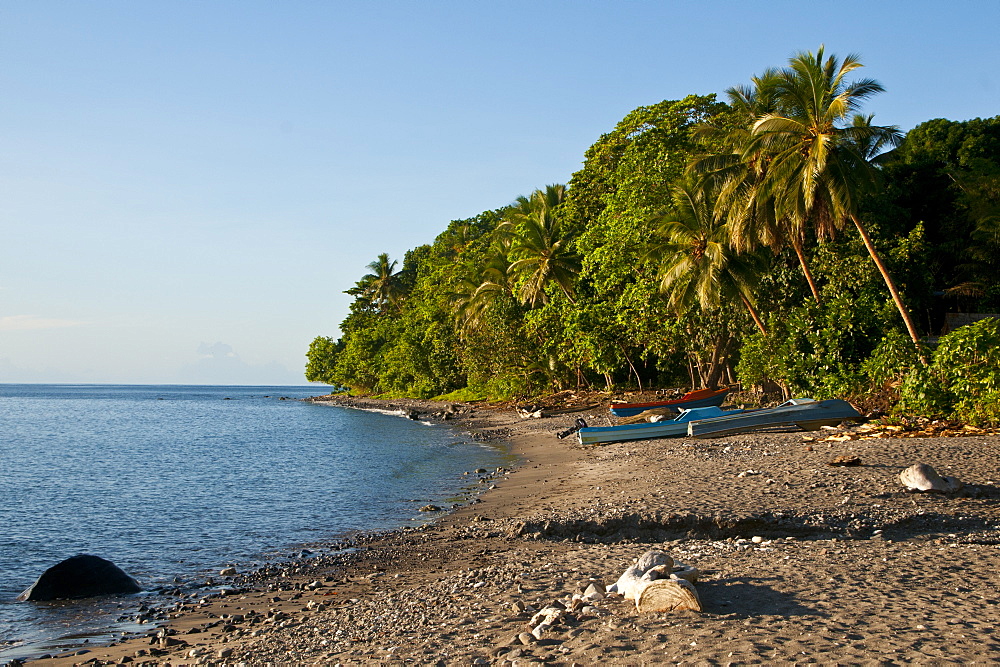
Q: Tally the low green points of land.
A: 1